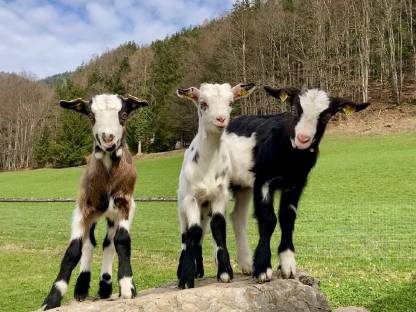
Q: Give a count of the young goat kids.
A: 3